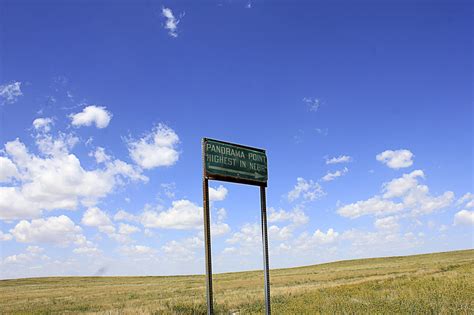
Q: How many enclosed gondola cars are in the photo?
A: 0